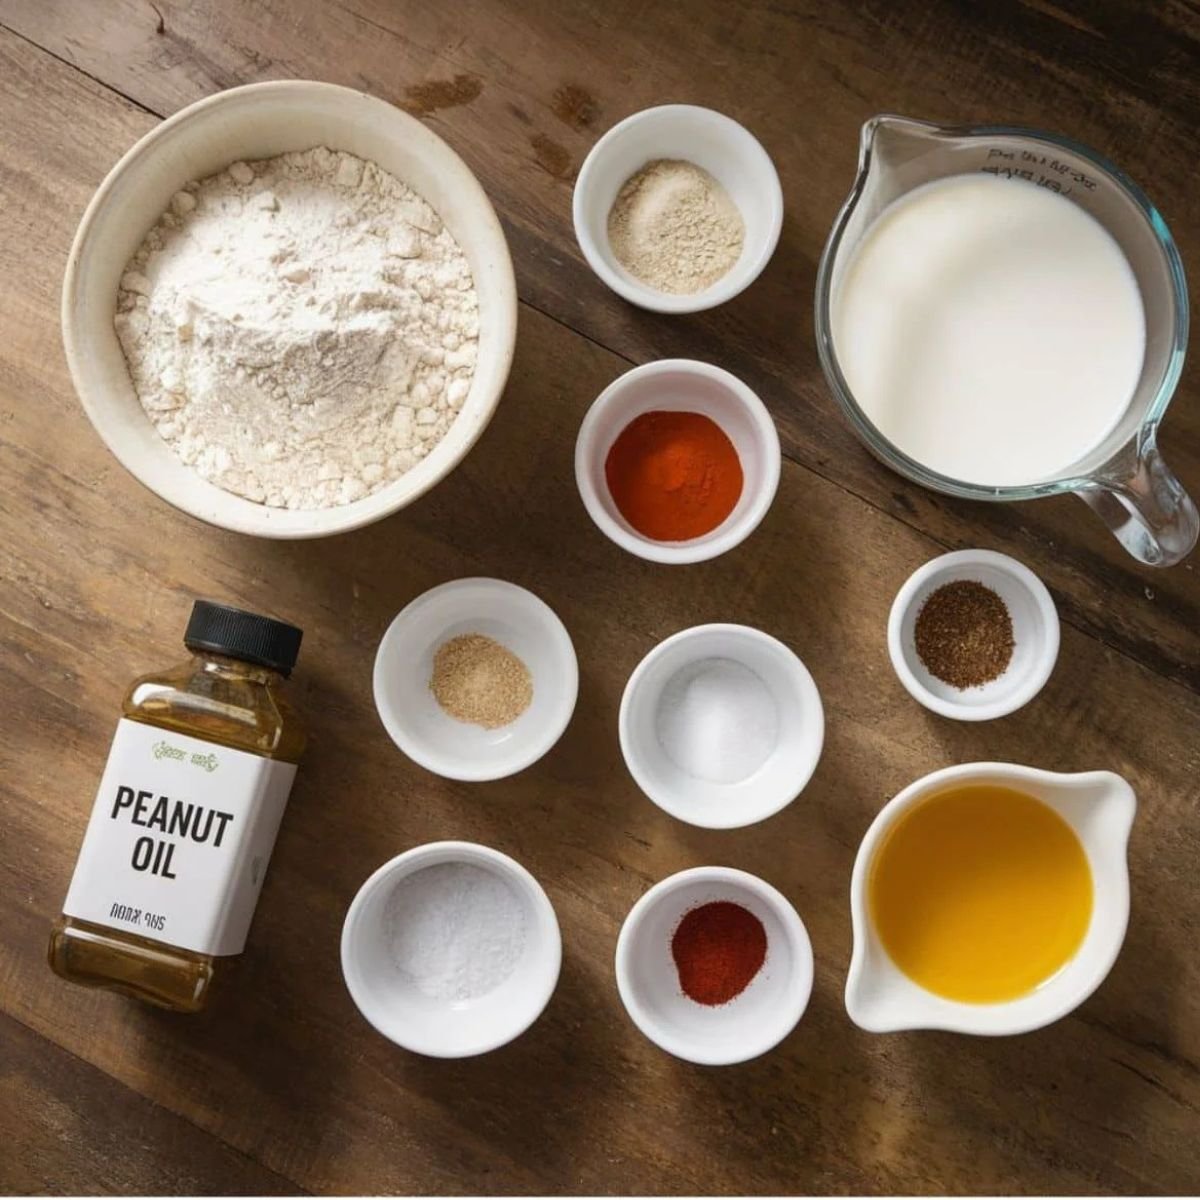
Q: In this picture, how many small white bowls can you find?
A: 7